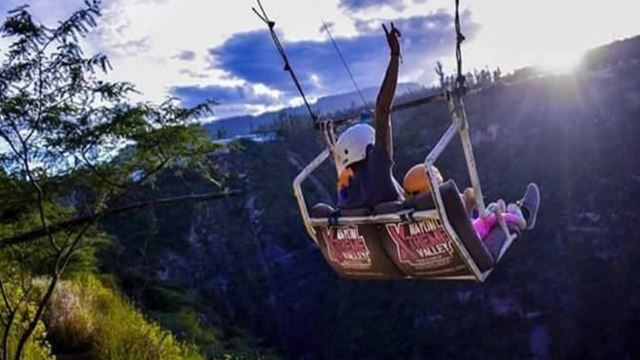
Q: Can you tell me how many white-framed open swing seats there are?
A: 1